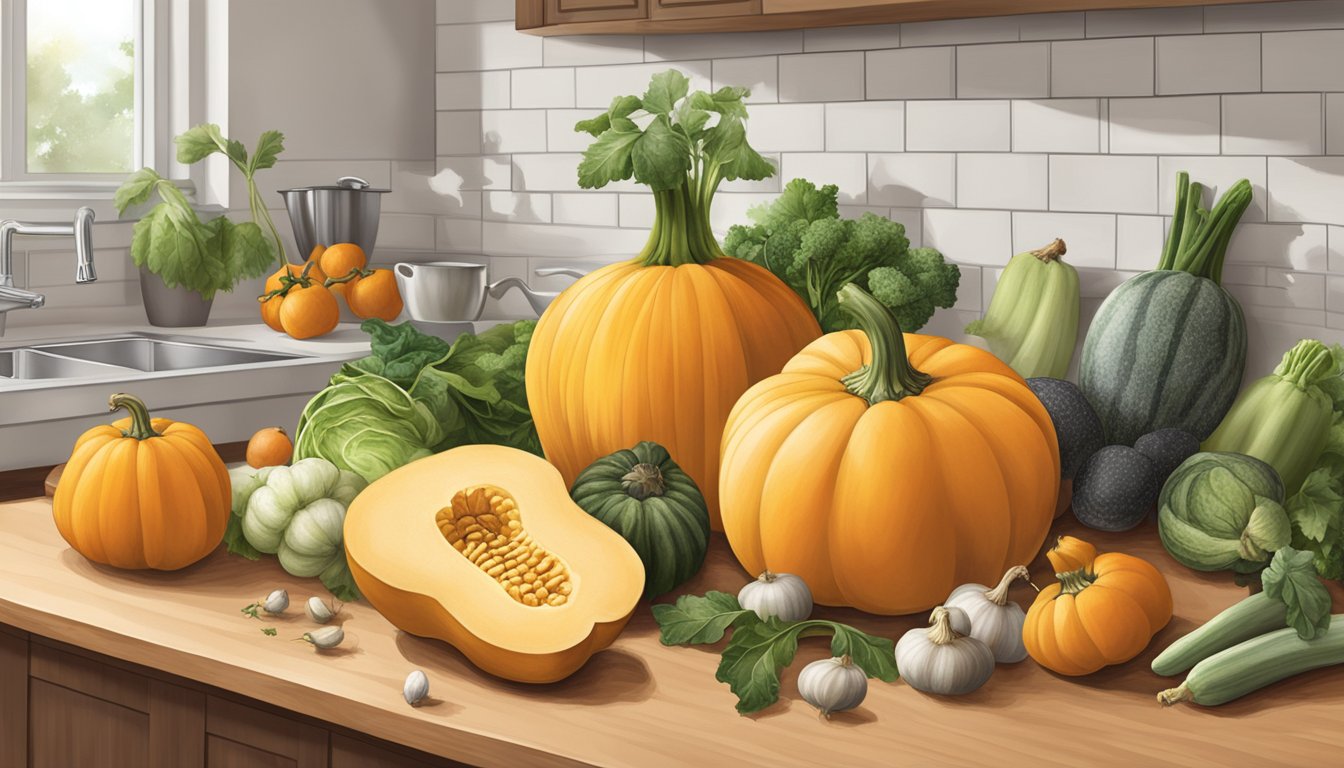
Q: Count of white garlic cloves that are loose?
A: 4